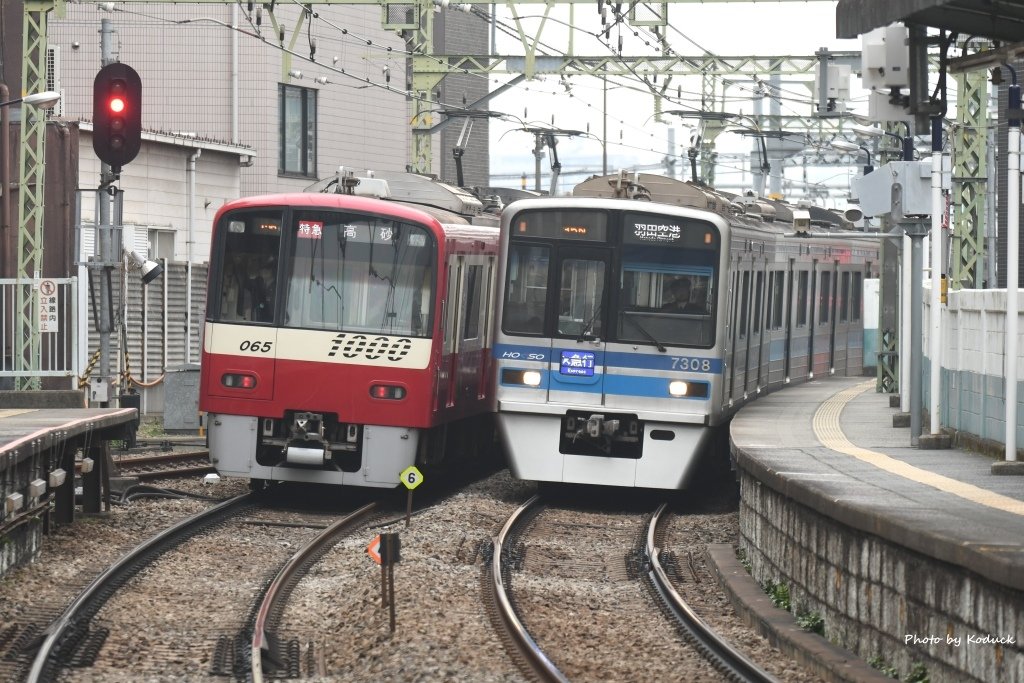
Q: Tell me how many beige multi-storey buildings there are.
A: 1